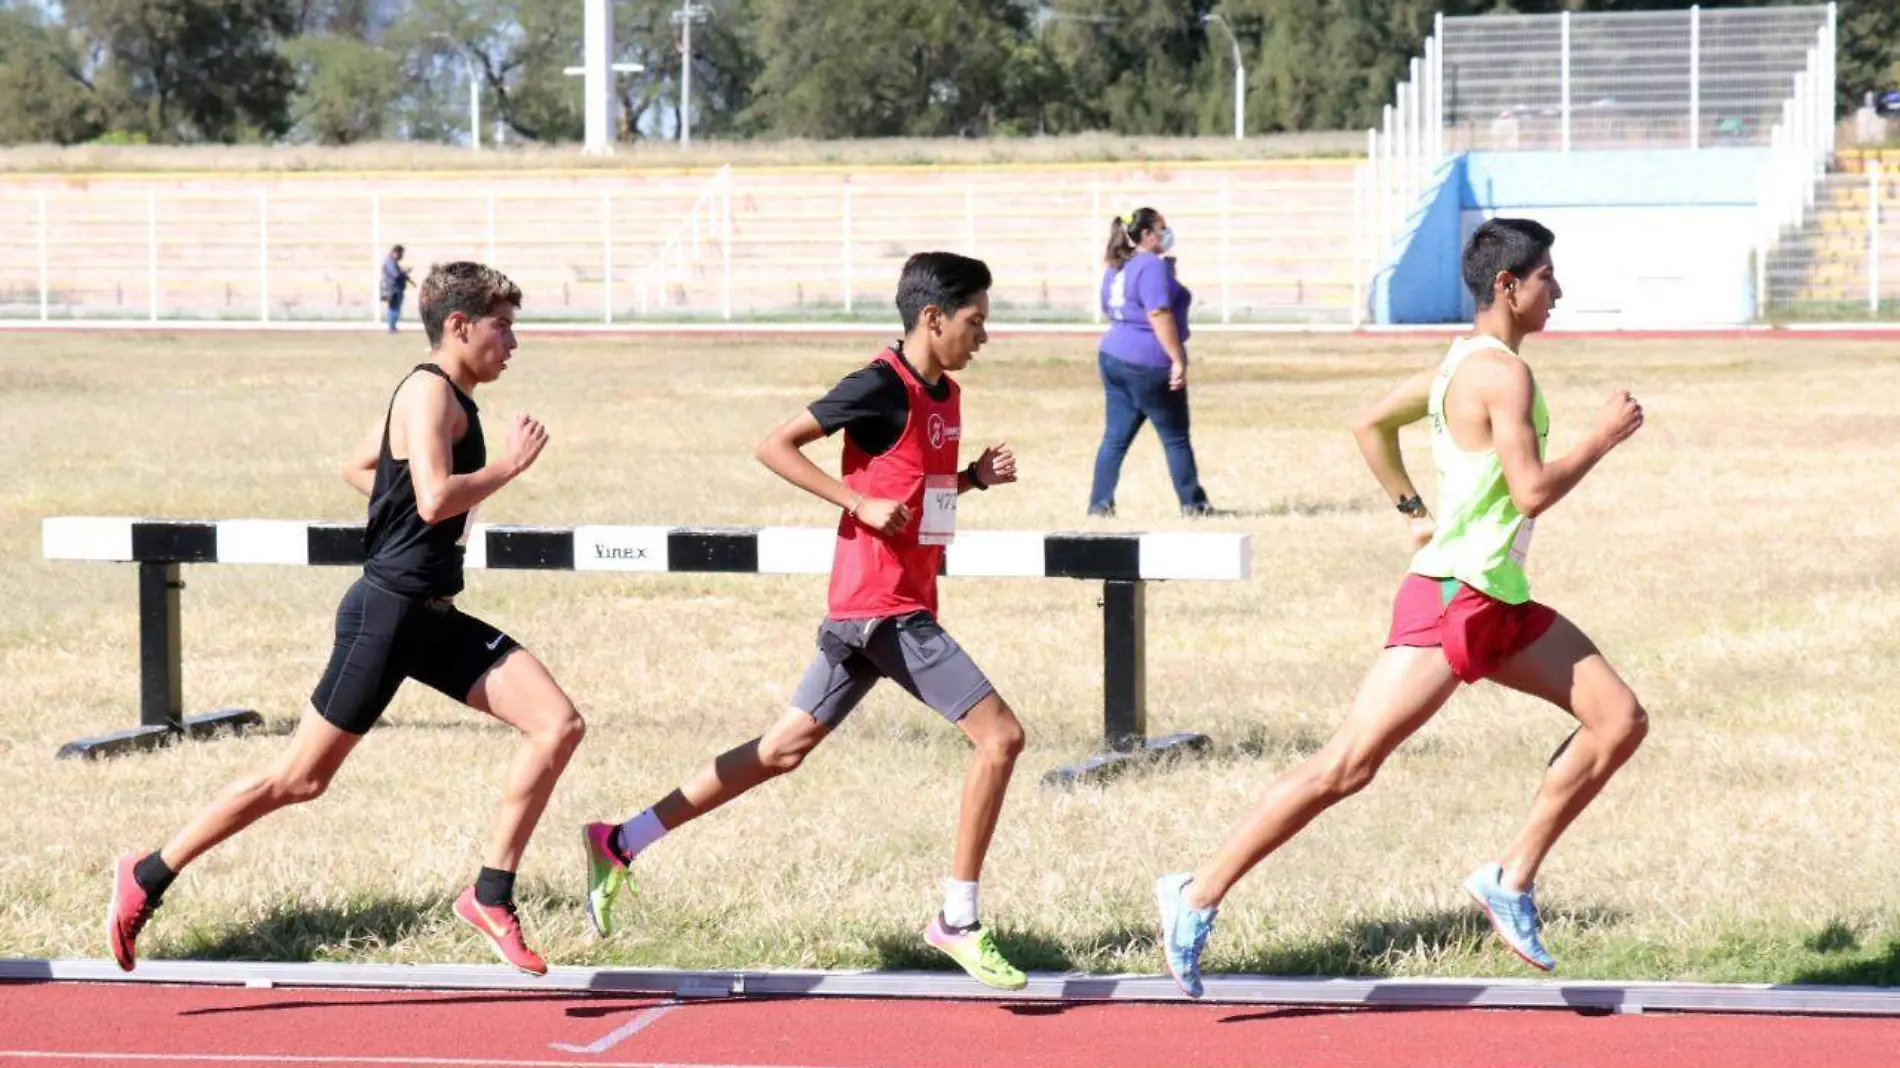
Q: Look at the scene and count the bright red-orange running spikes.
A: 2